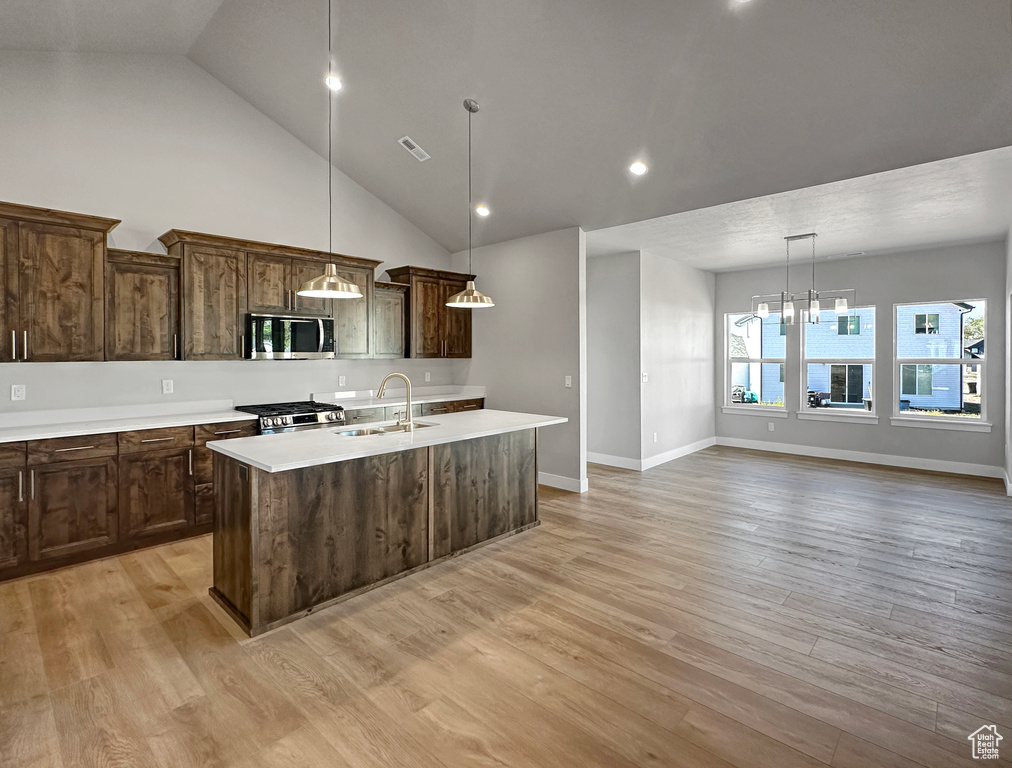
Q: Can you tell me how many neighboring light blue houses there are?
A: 1